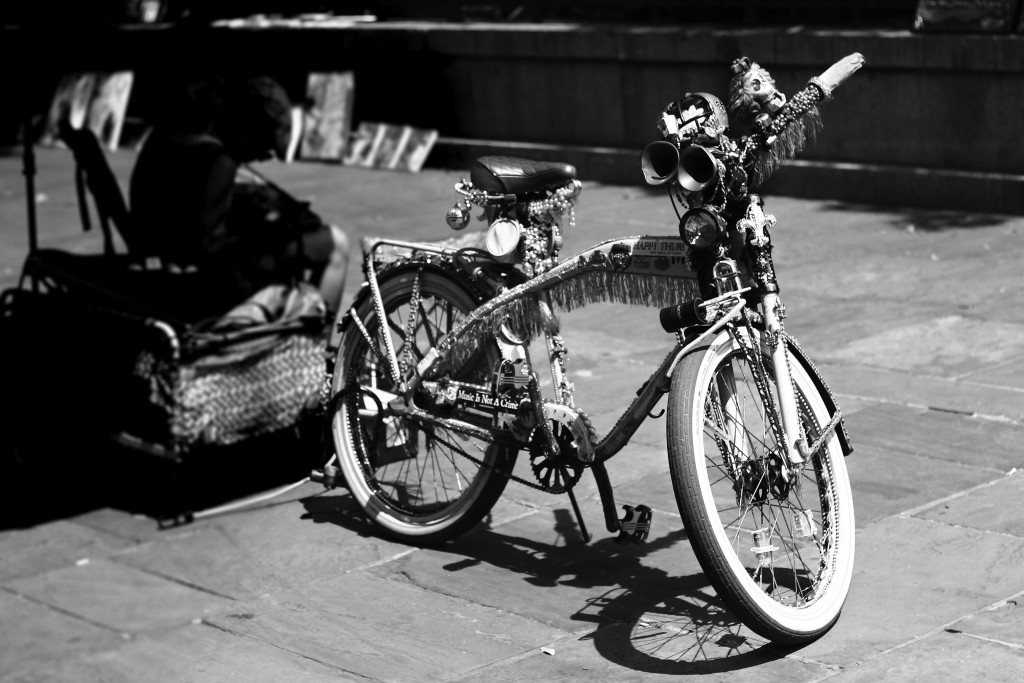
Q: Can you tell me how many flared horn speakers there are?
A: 2